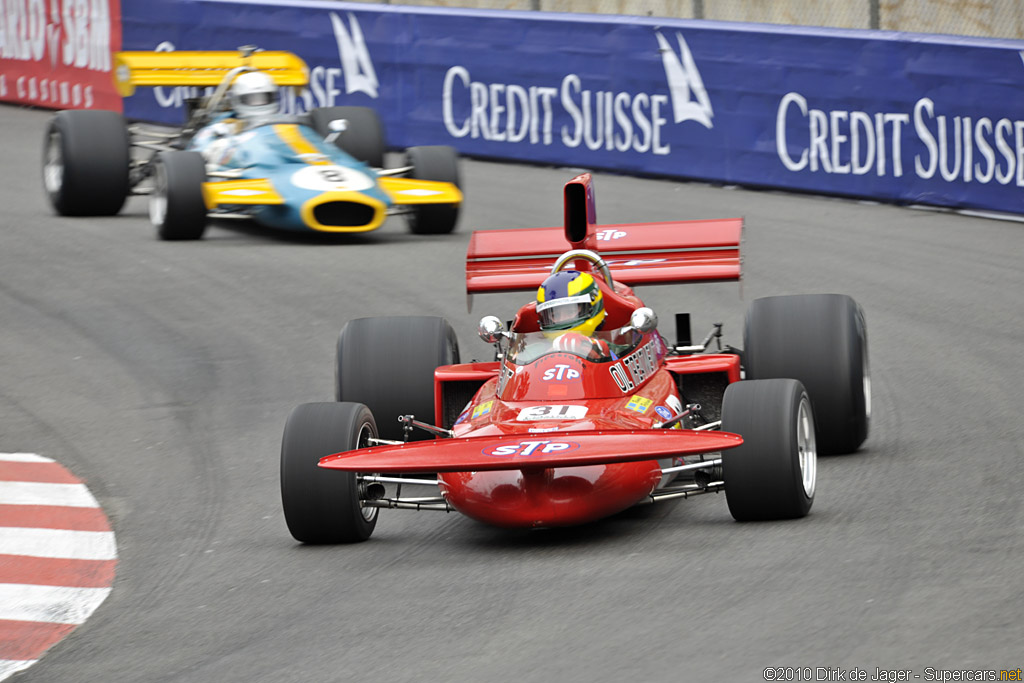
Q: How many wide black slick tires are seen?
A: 8